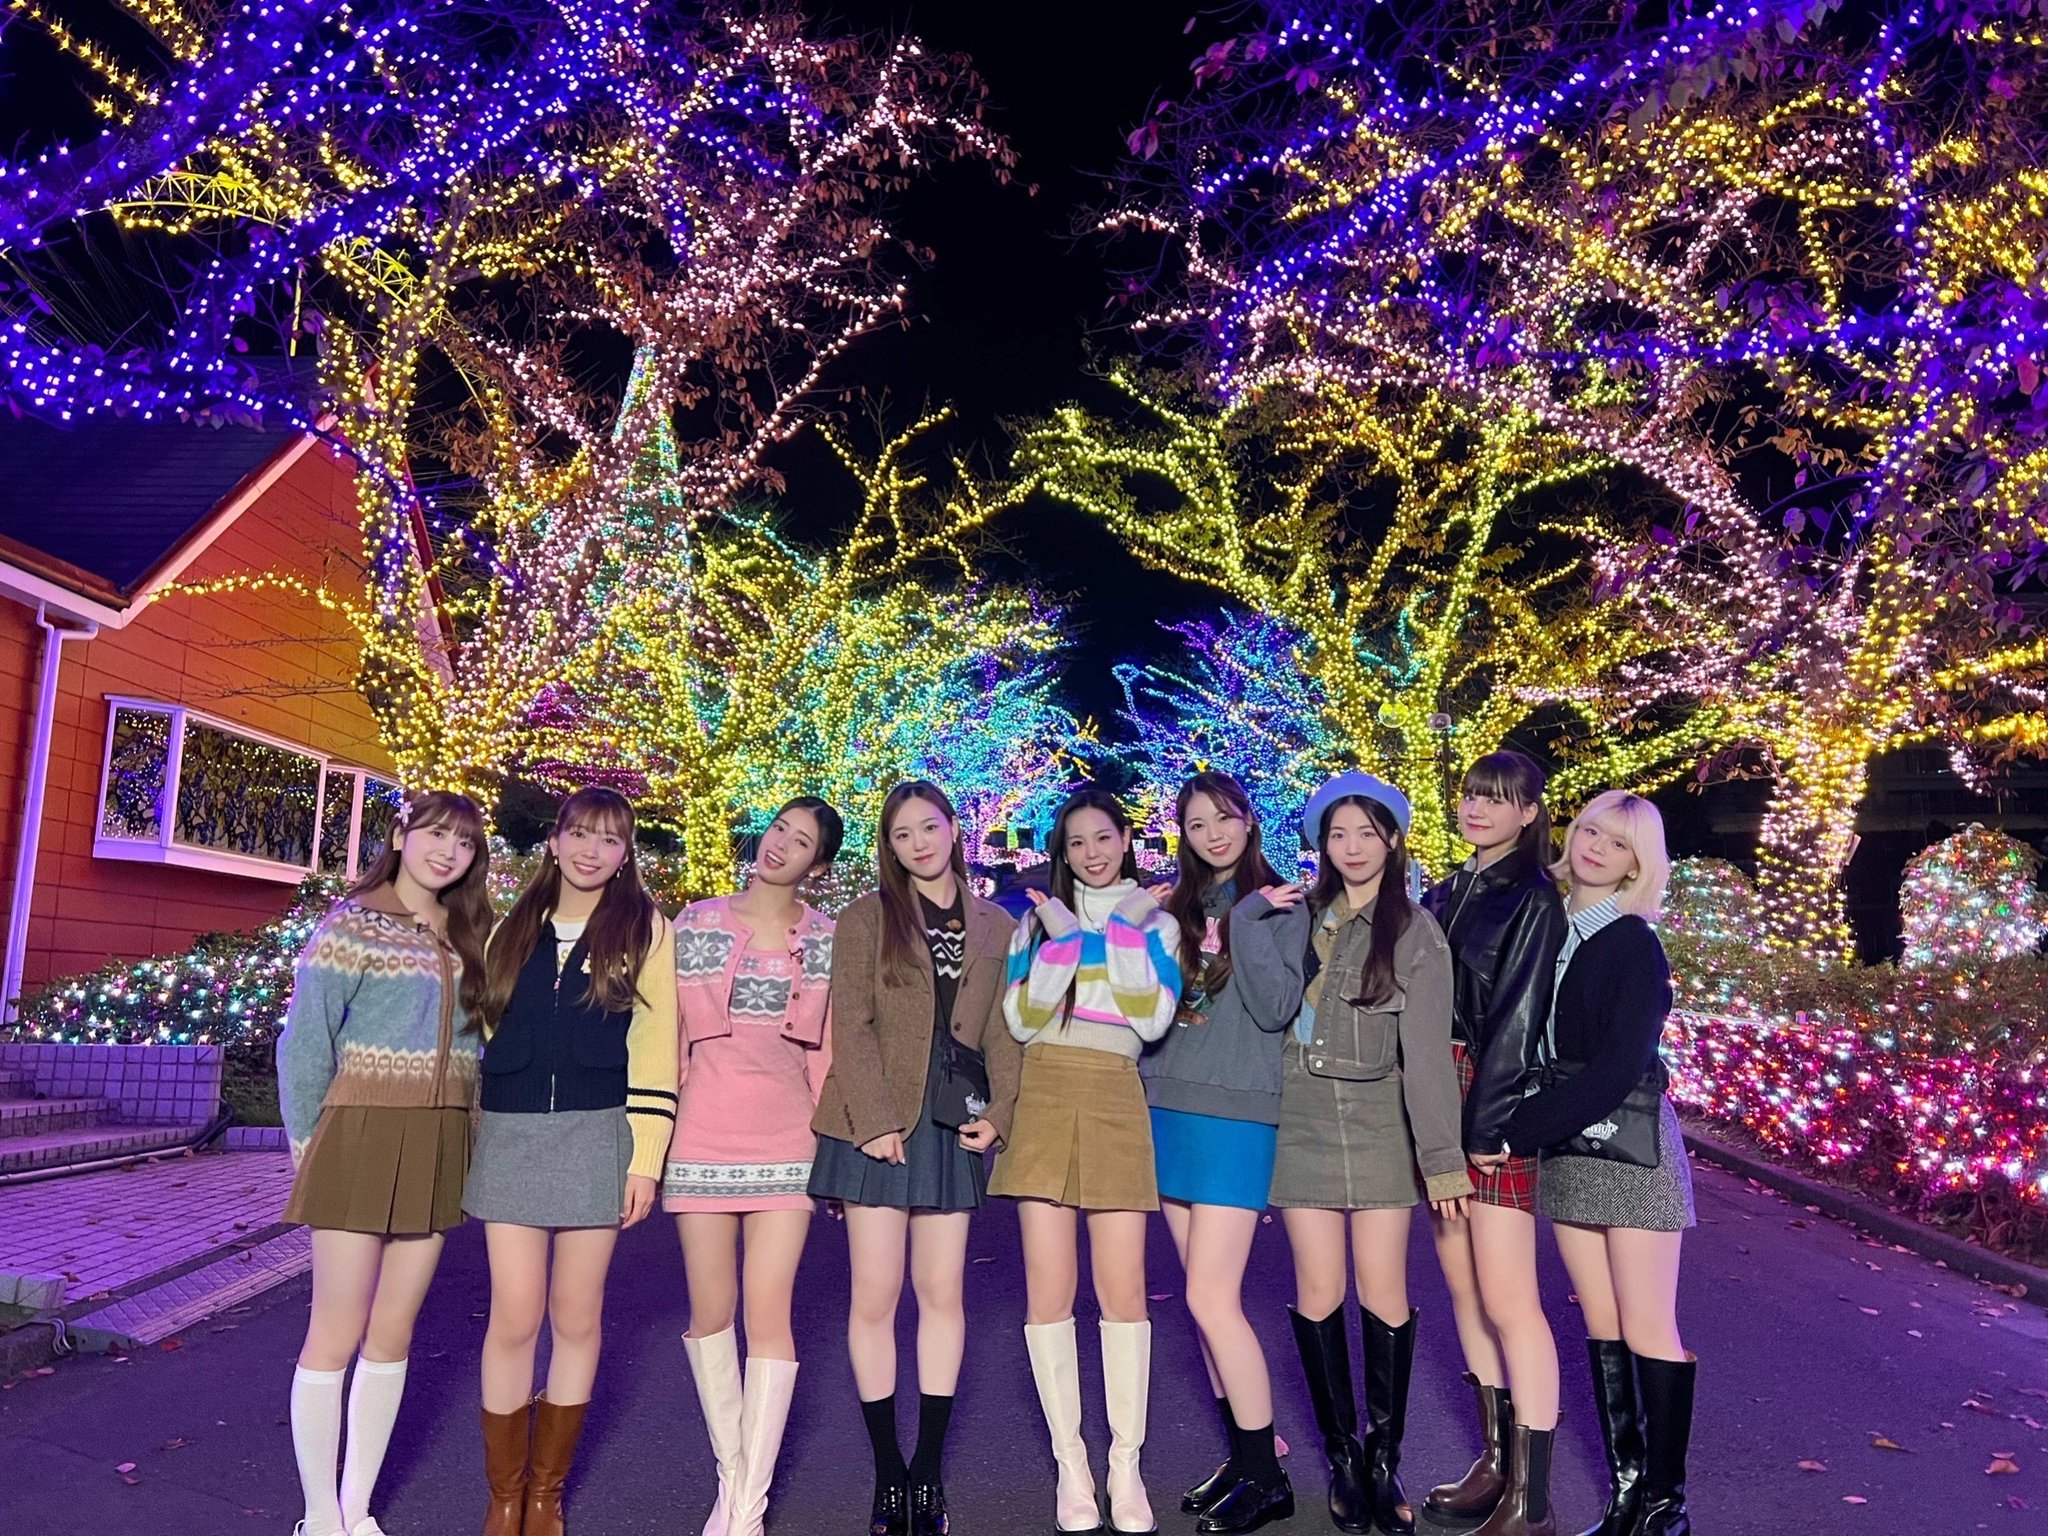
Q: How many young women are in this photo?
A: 9